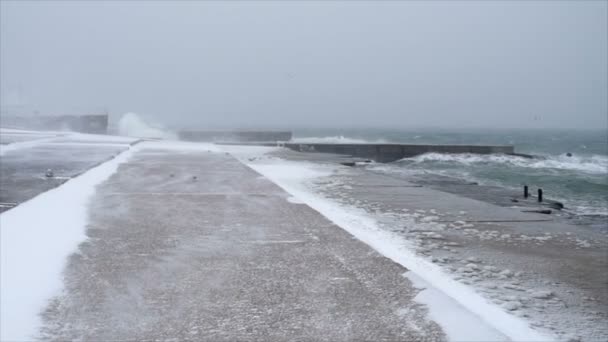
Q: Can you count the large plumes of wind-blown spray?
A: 1